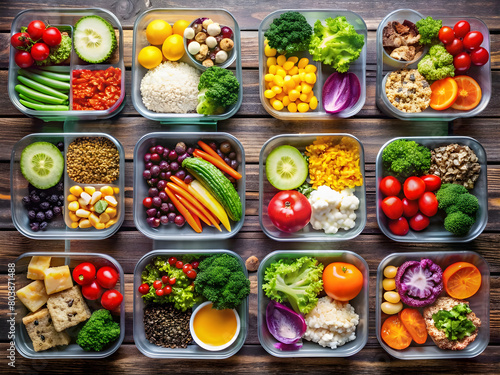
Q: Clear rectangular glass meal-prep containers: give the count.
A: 12